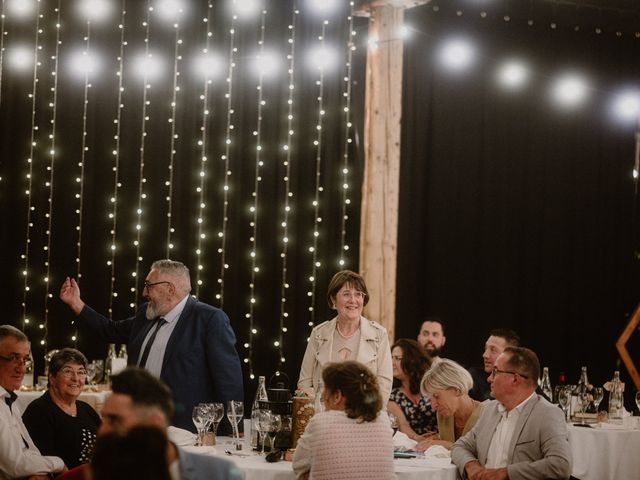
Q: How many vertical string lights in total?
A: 13